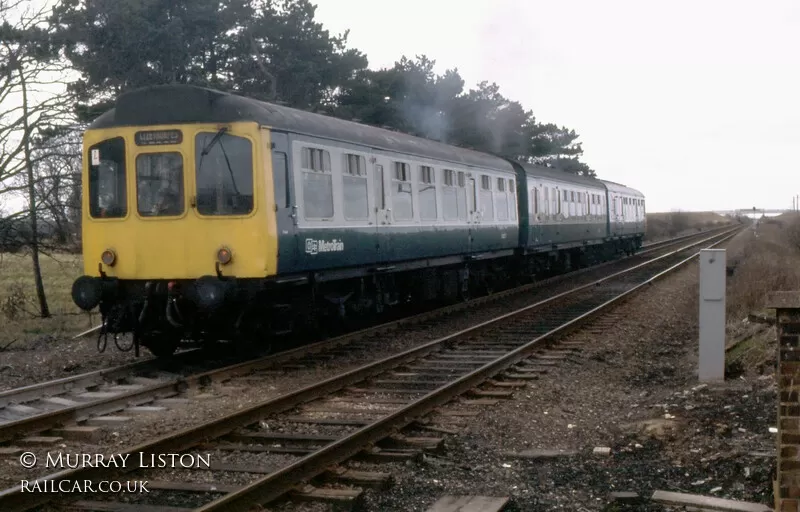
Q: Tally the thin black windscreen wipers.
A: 1